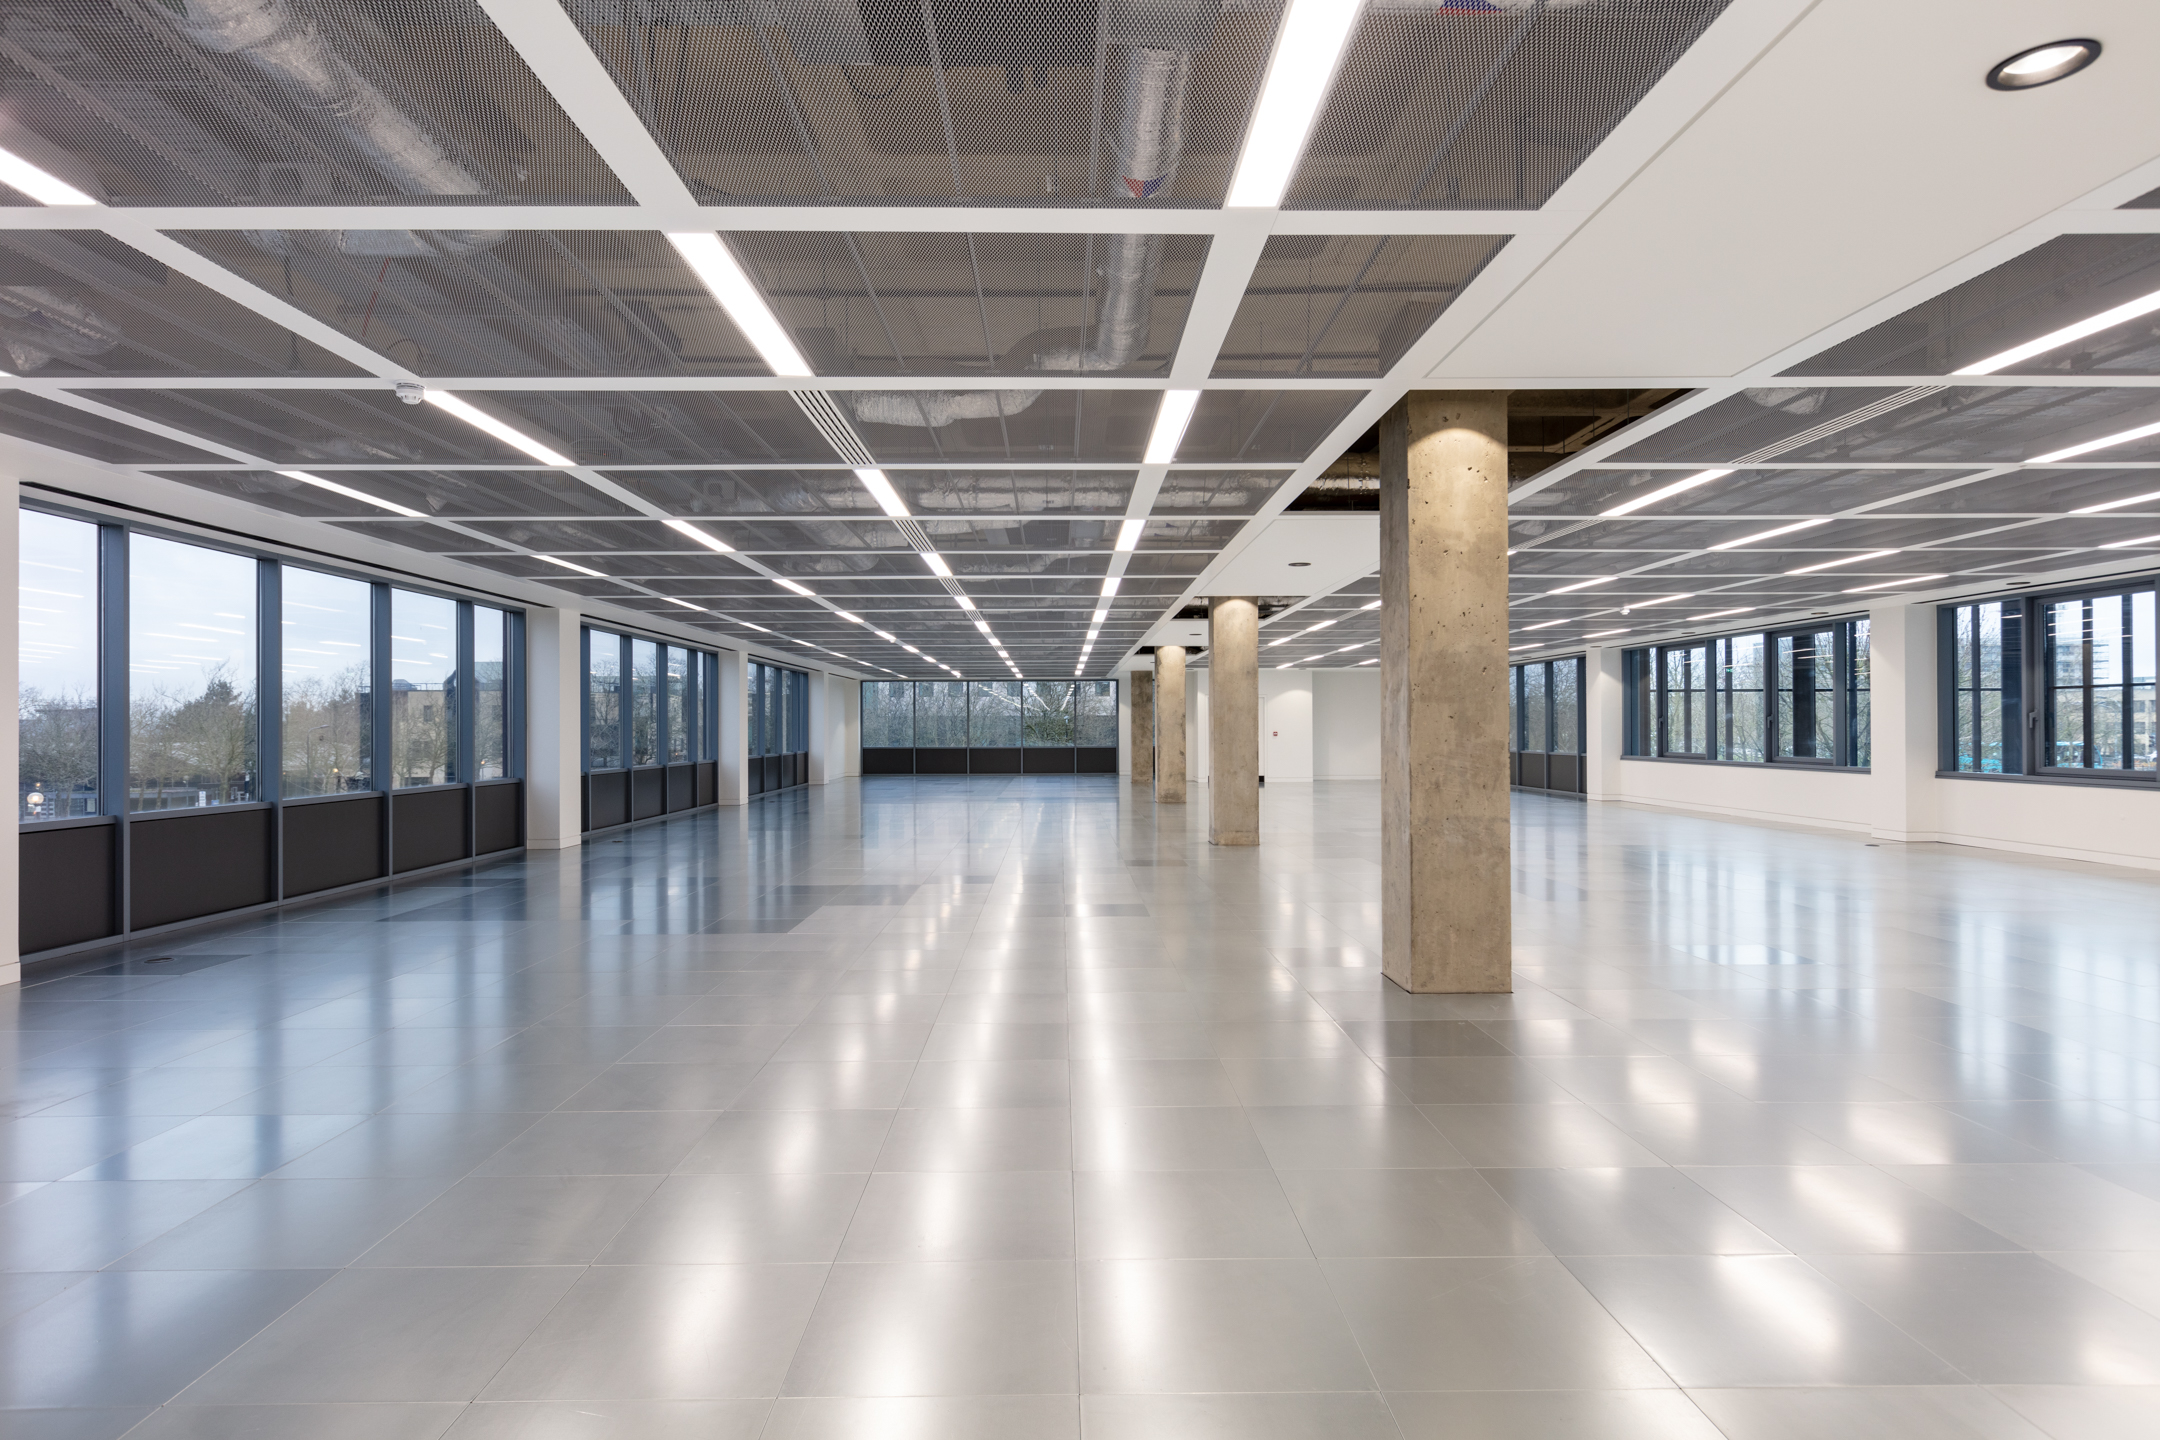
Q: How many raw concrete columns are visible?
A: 4